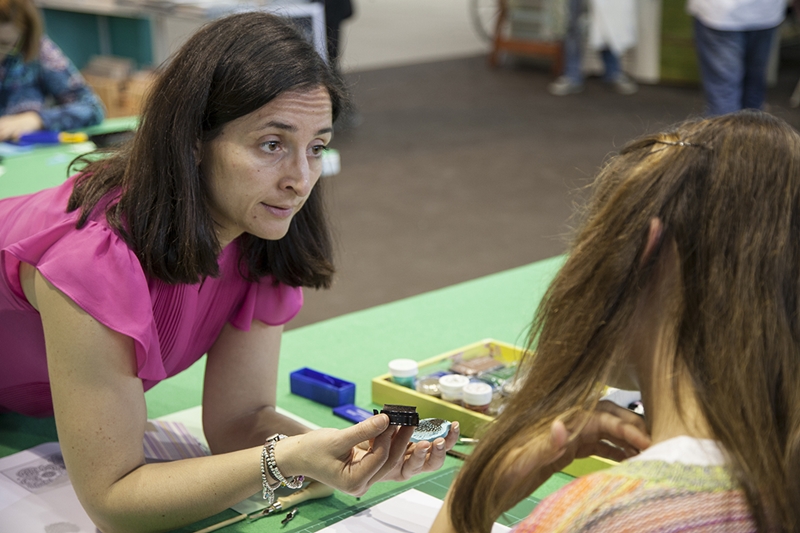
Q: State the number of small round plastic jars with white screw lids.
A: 3